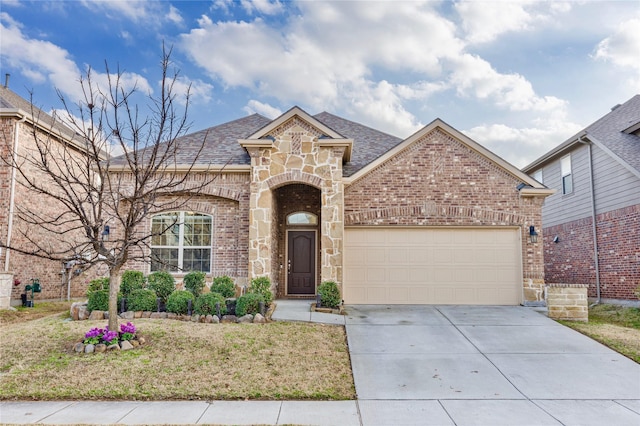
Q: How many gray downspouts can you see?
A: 1